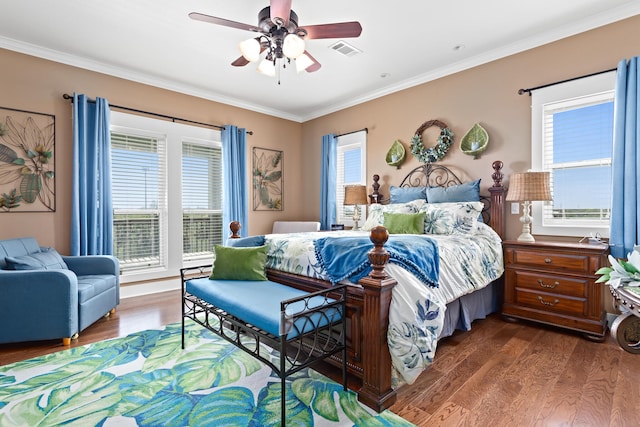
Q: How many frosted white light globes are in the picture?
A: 4